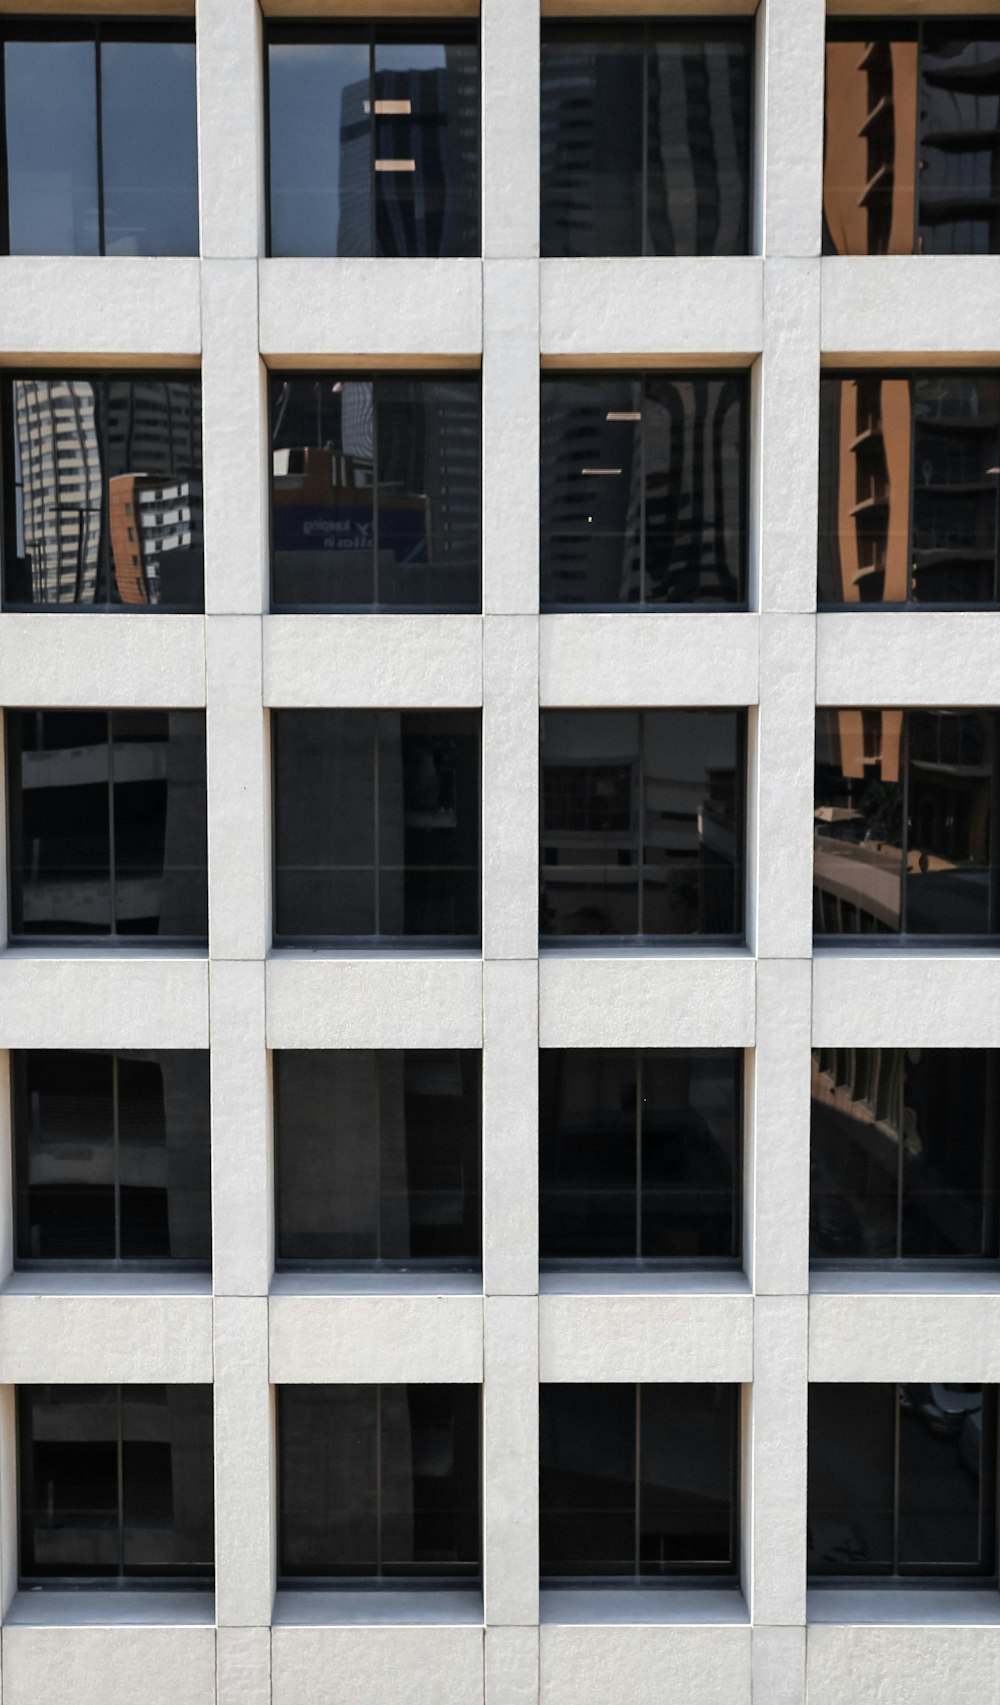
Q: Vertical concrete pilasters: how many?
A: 3